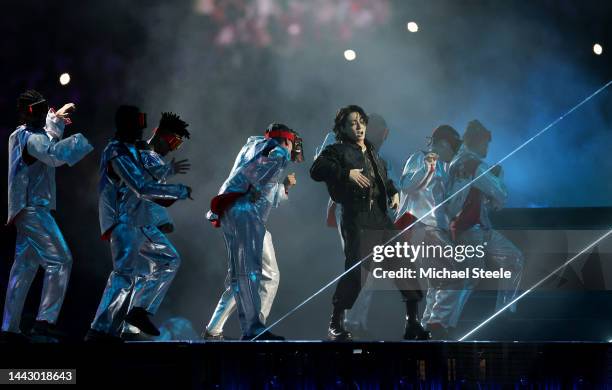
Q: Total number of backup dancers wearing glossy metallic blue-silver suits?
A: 8